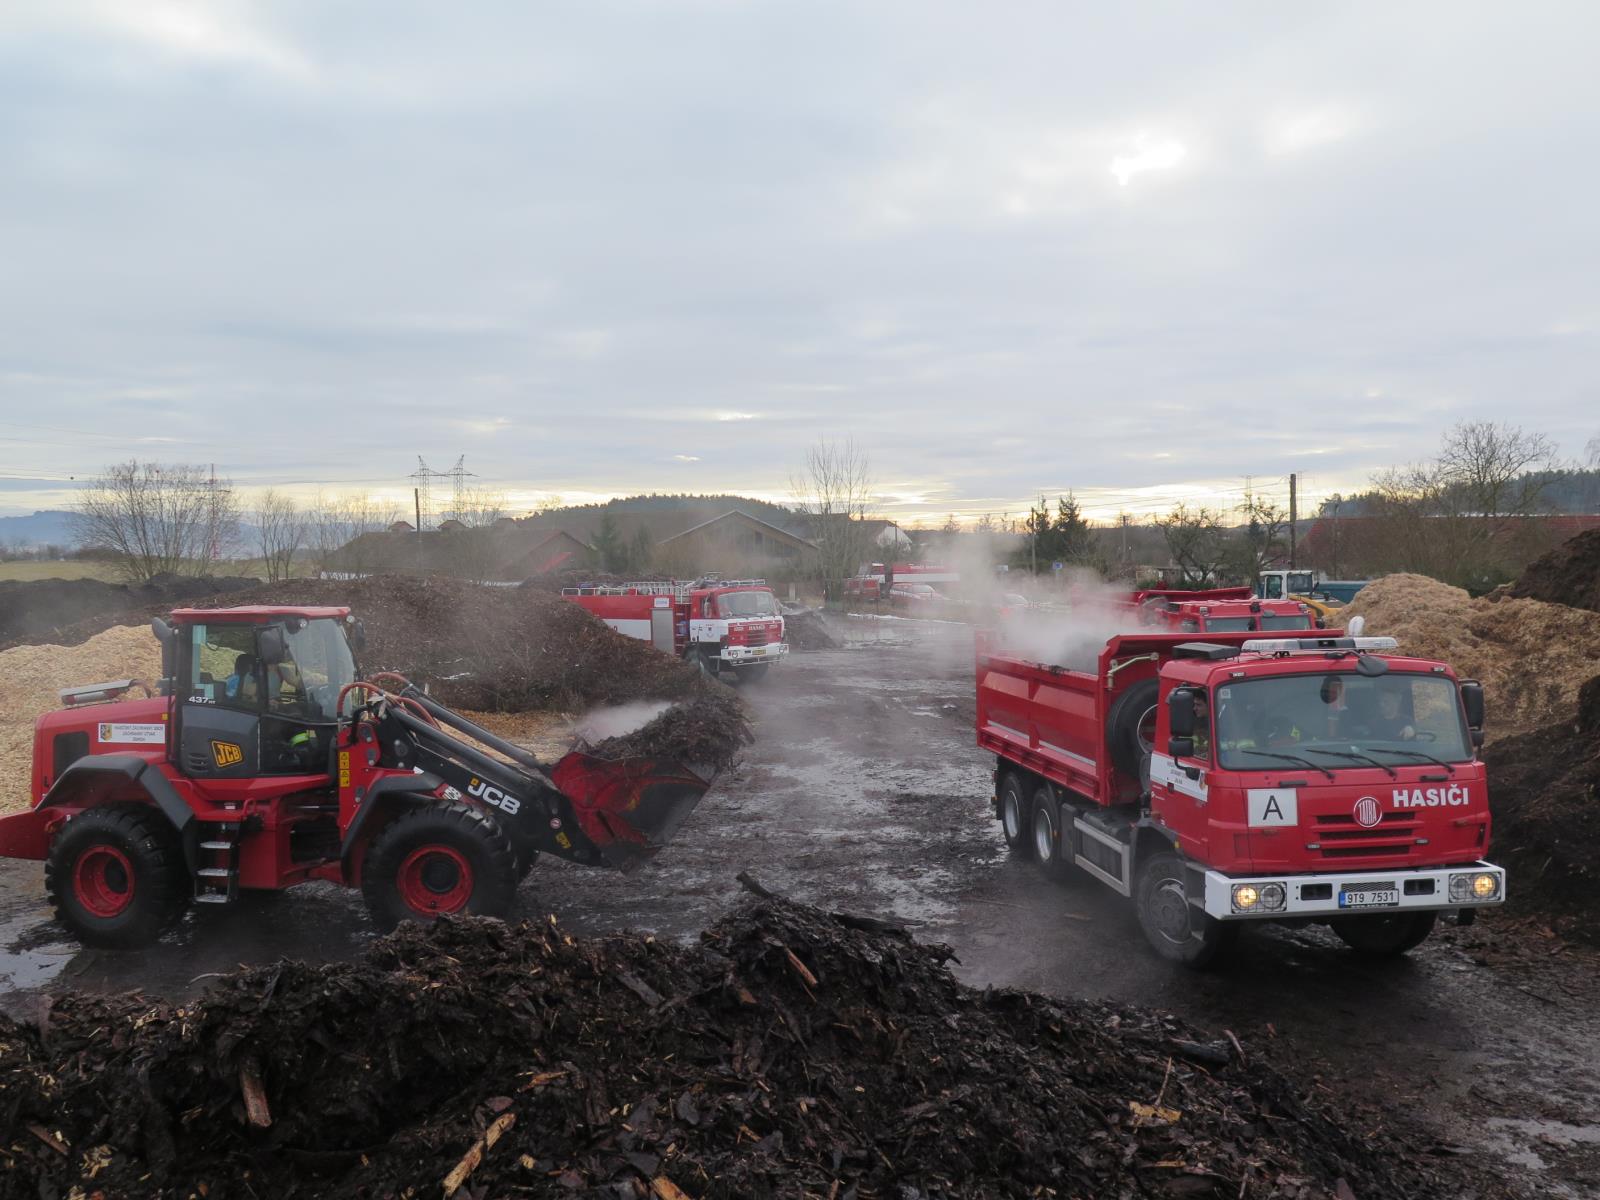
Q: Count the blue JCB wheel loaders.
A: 0